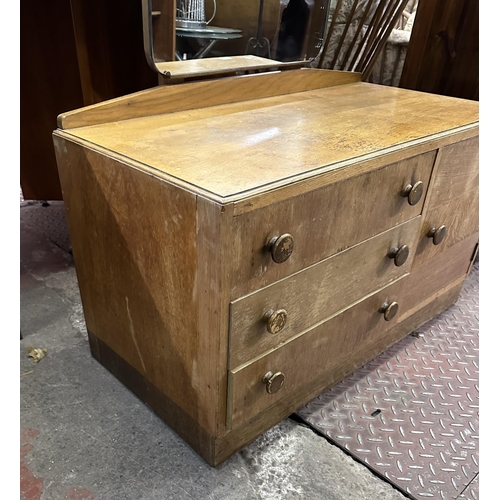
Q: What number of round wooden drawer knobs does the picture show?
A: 7